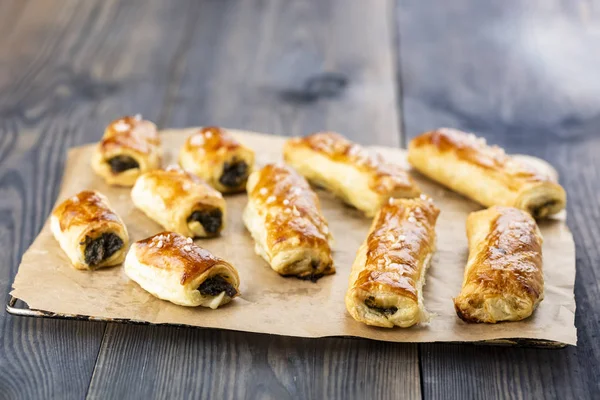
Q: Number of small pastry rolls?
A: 5